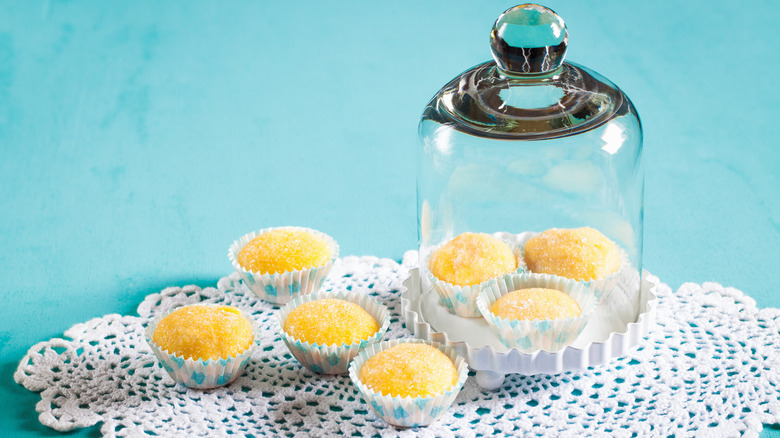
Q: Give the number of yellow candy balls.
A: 7